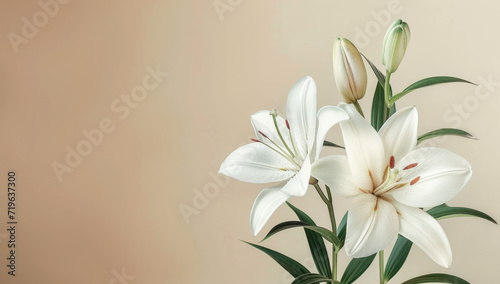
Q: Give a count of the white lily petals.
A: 12